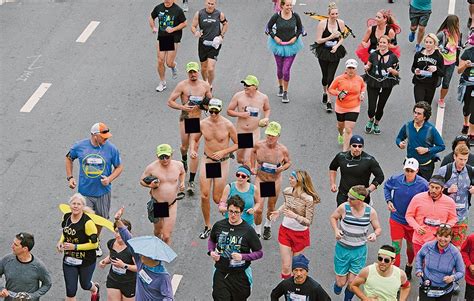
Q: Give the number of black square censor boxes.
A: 6